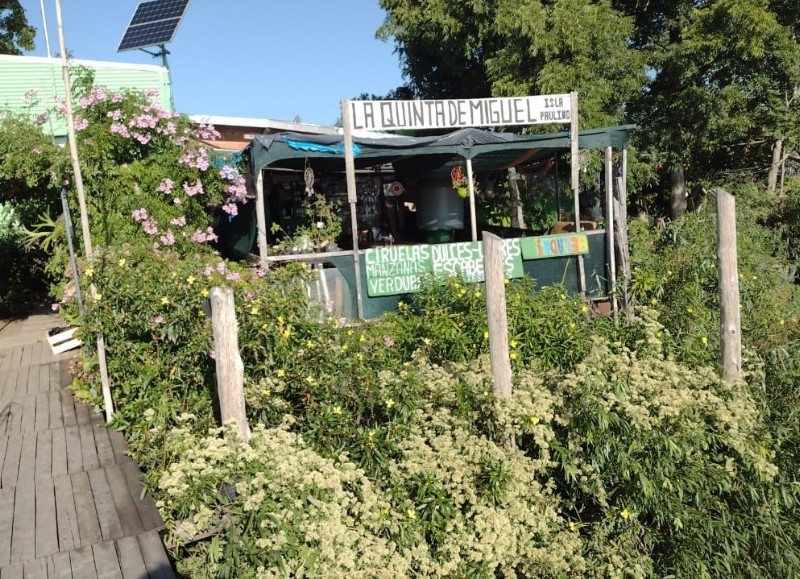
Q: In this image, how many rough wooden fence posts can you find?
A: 3